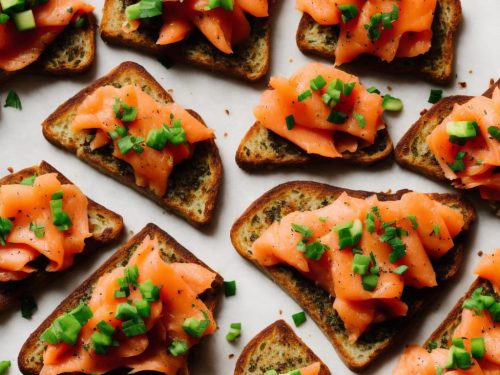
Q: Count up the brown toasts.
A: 11